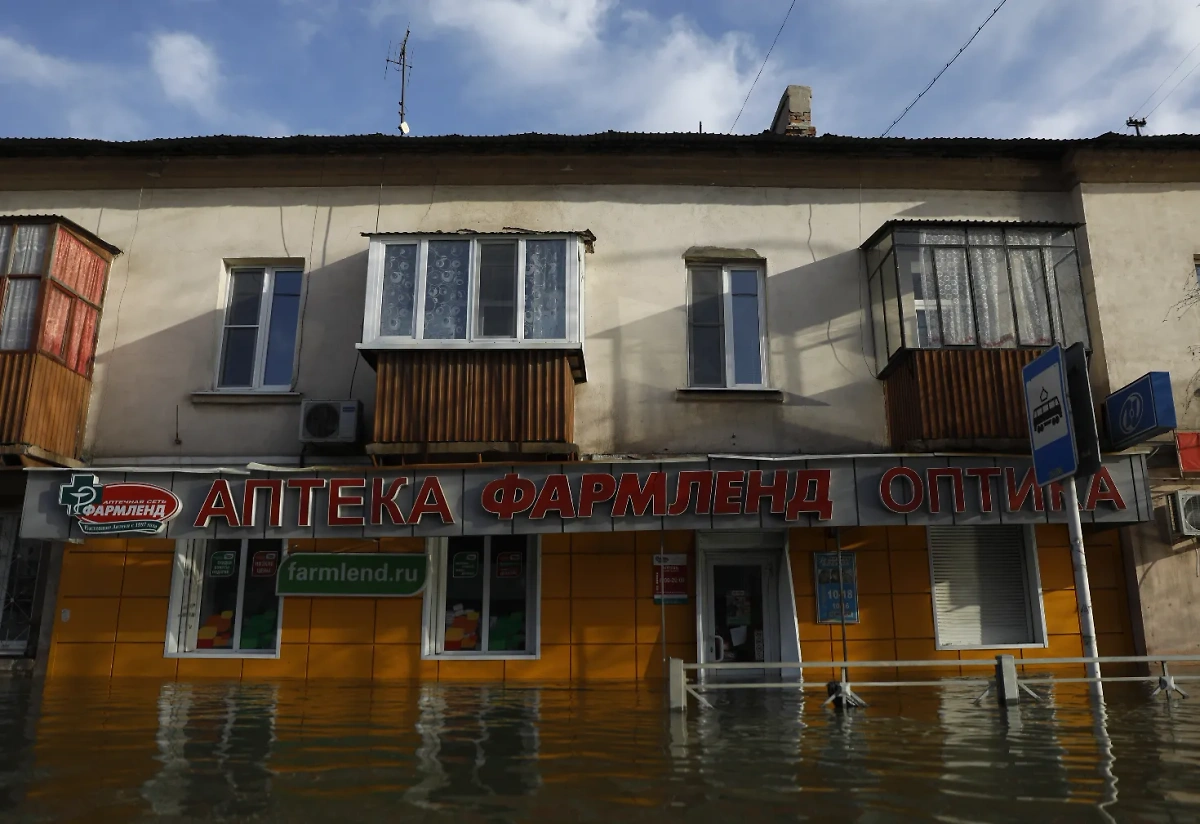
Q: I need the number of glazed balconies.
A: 3